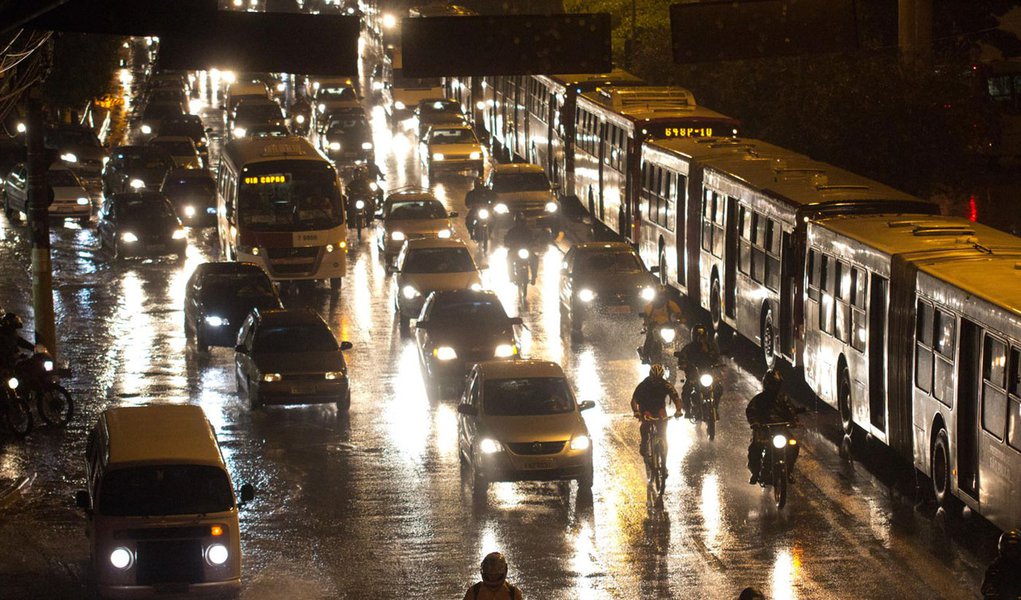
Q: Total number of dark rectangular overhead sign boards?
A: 3